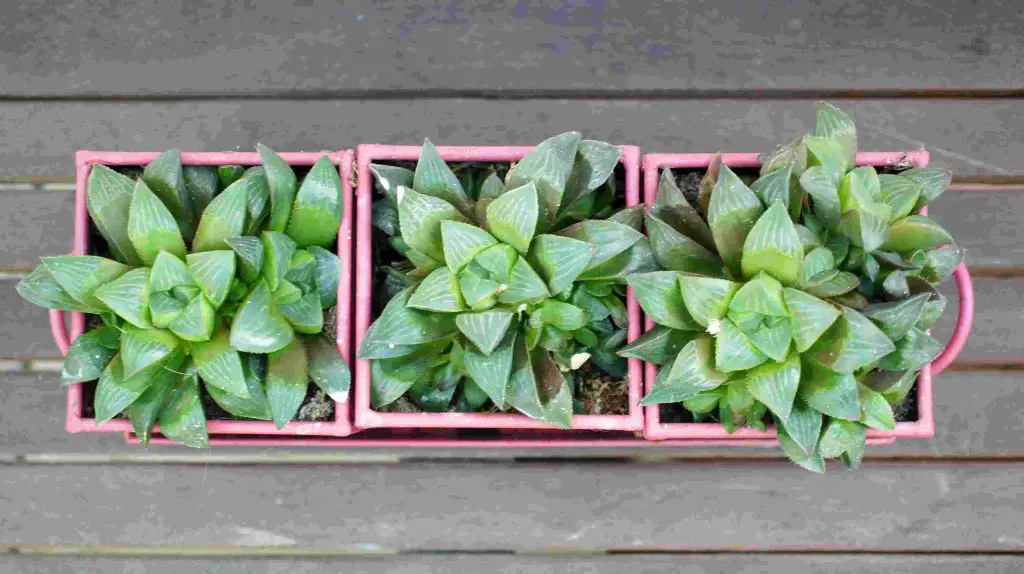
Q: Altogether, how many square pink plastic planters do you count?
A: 3